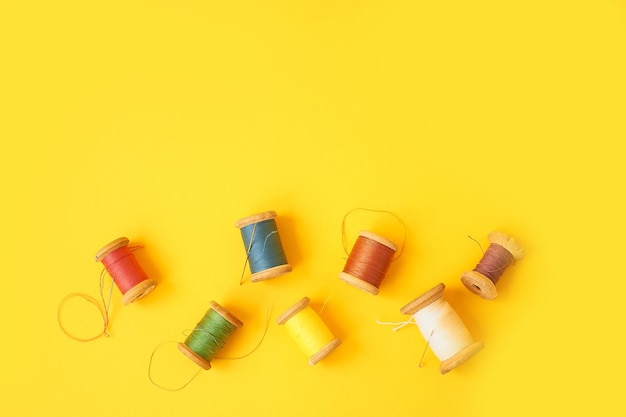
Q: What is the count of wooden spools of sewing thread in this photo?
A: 7